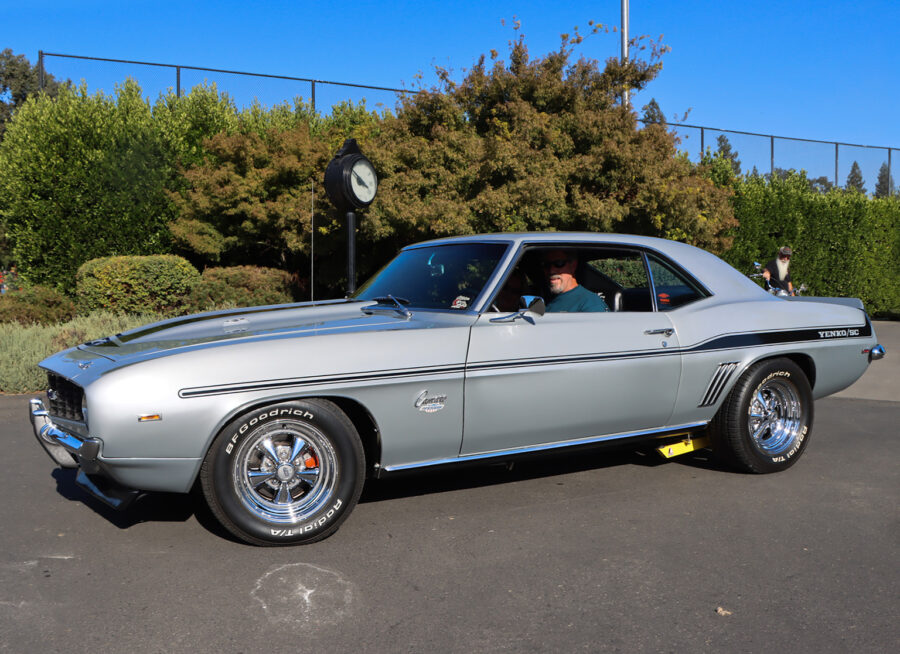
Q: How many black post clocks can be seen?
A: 1